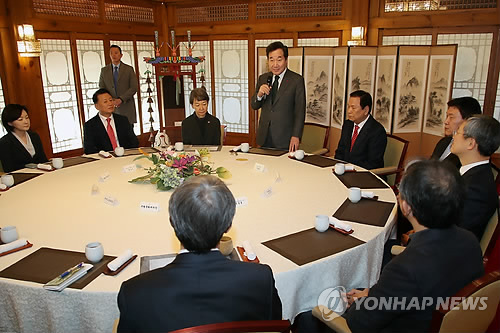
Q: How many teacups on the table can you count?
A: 12